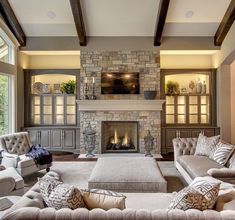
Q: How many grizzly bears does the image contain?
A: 0